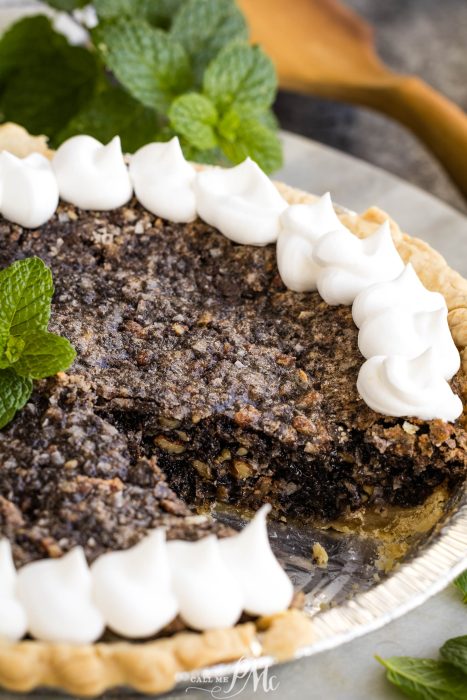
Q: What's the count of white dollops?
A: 14